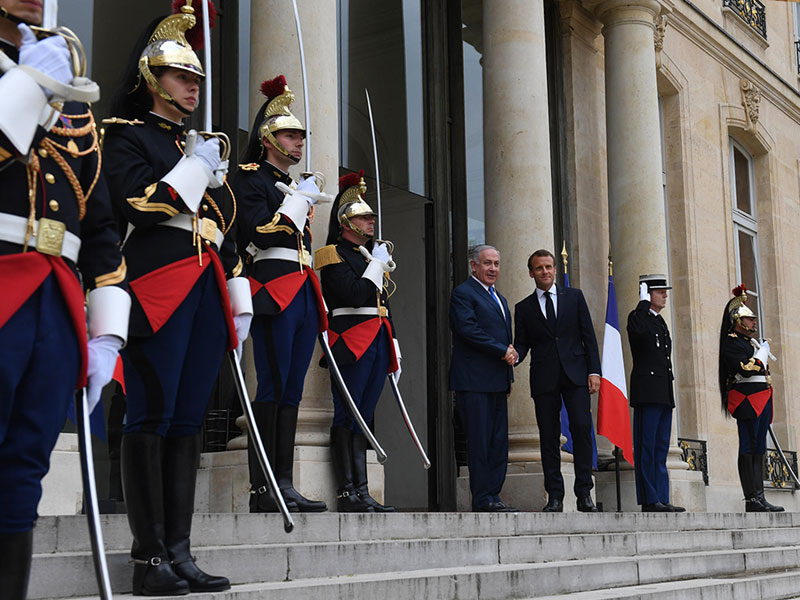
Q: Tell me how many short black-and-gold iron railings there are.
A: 3